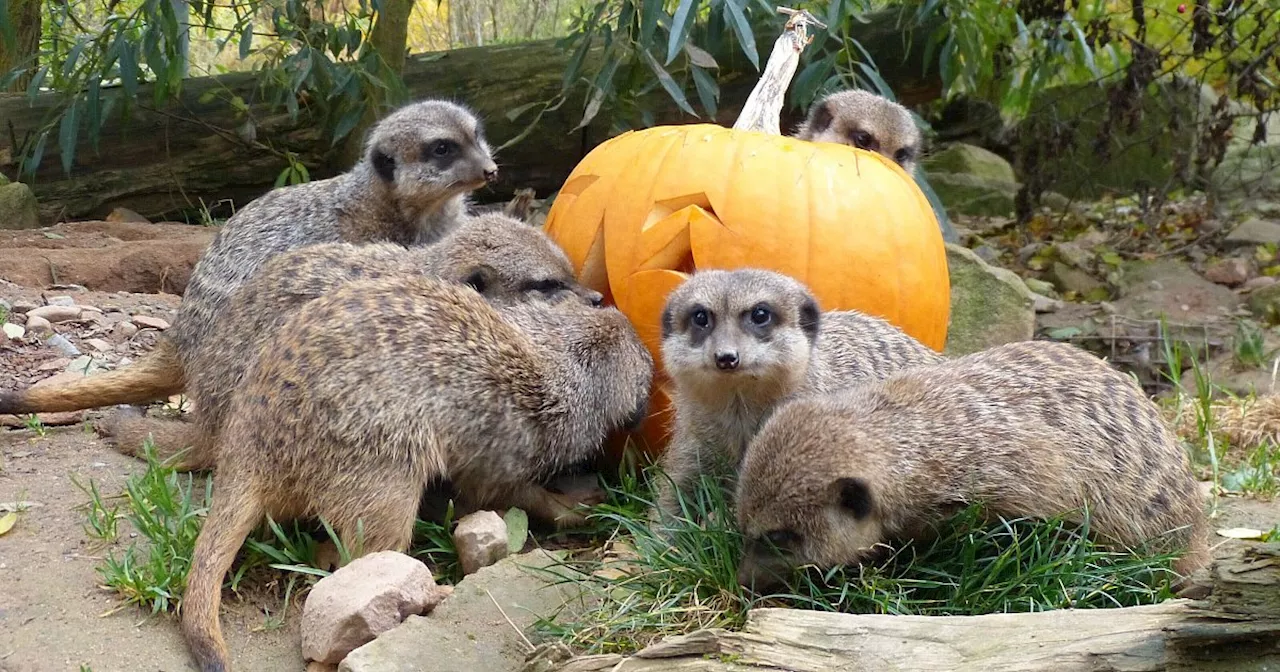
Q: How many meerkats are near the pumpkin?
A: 6